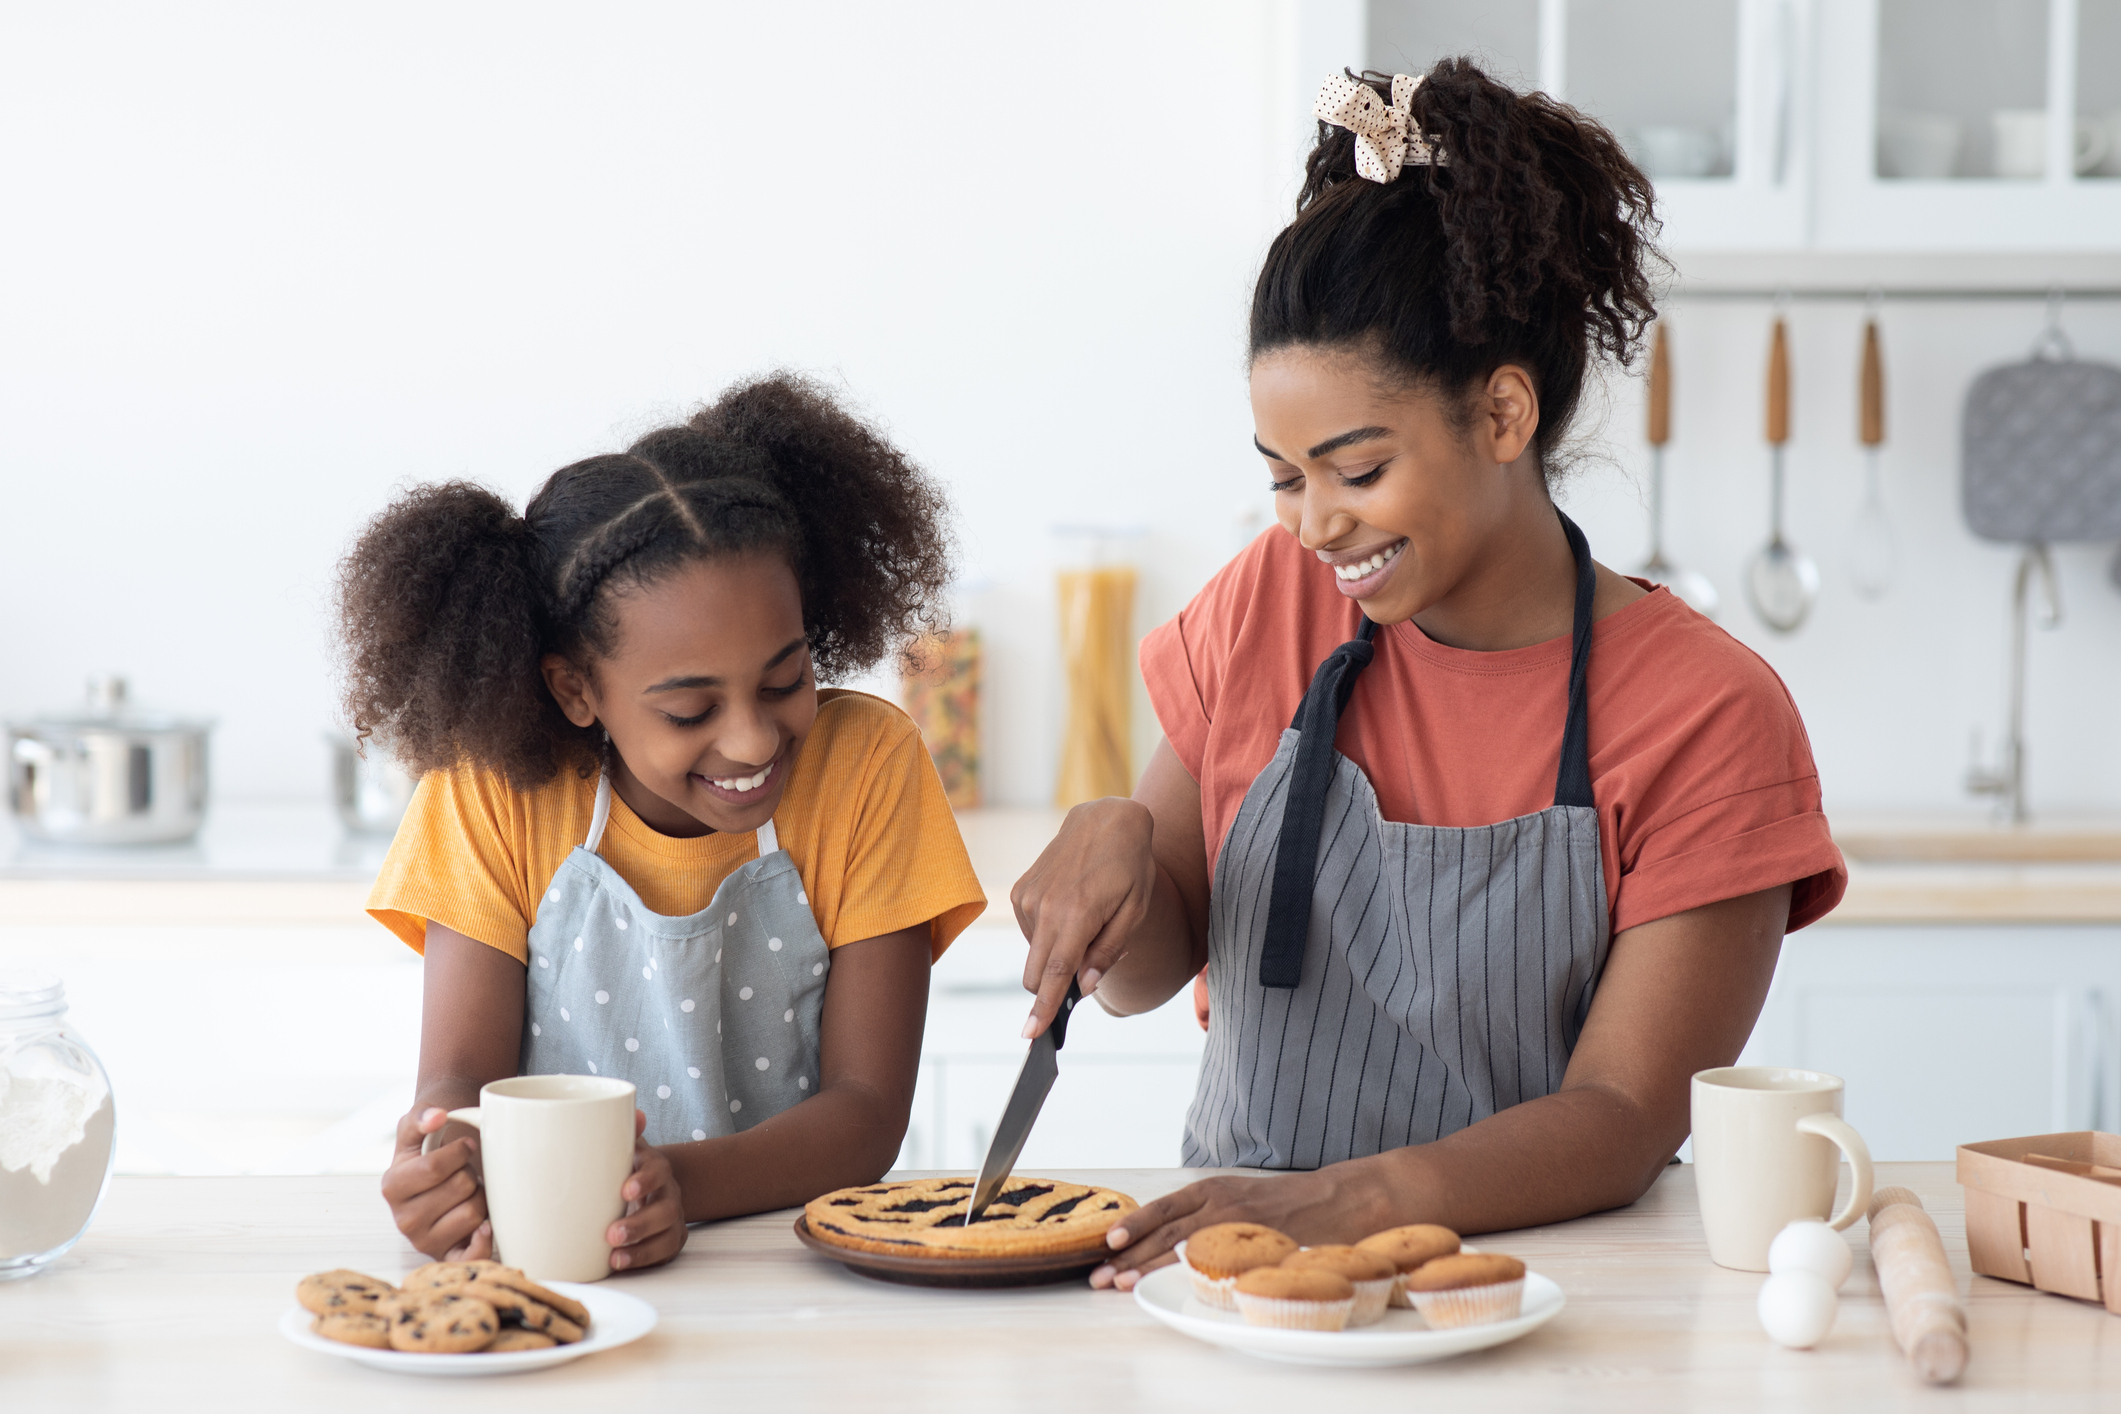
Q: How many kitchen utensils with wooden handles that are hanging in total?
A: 3